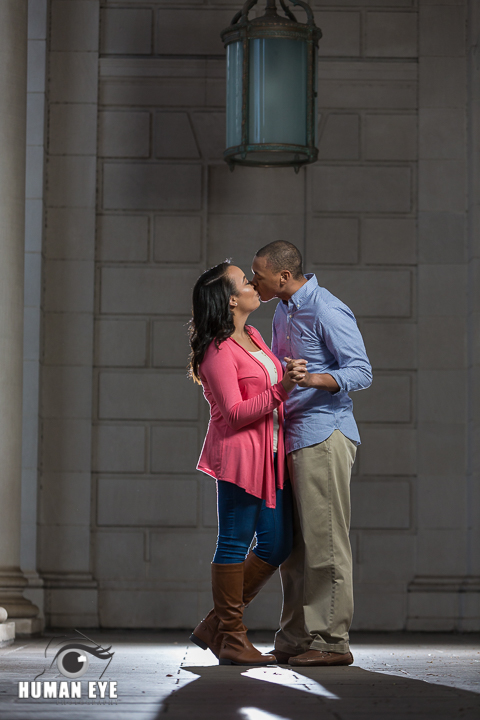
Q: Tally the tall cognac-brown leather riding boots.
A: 2